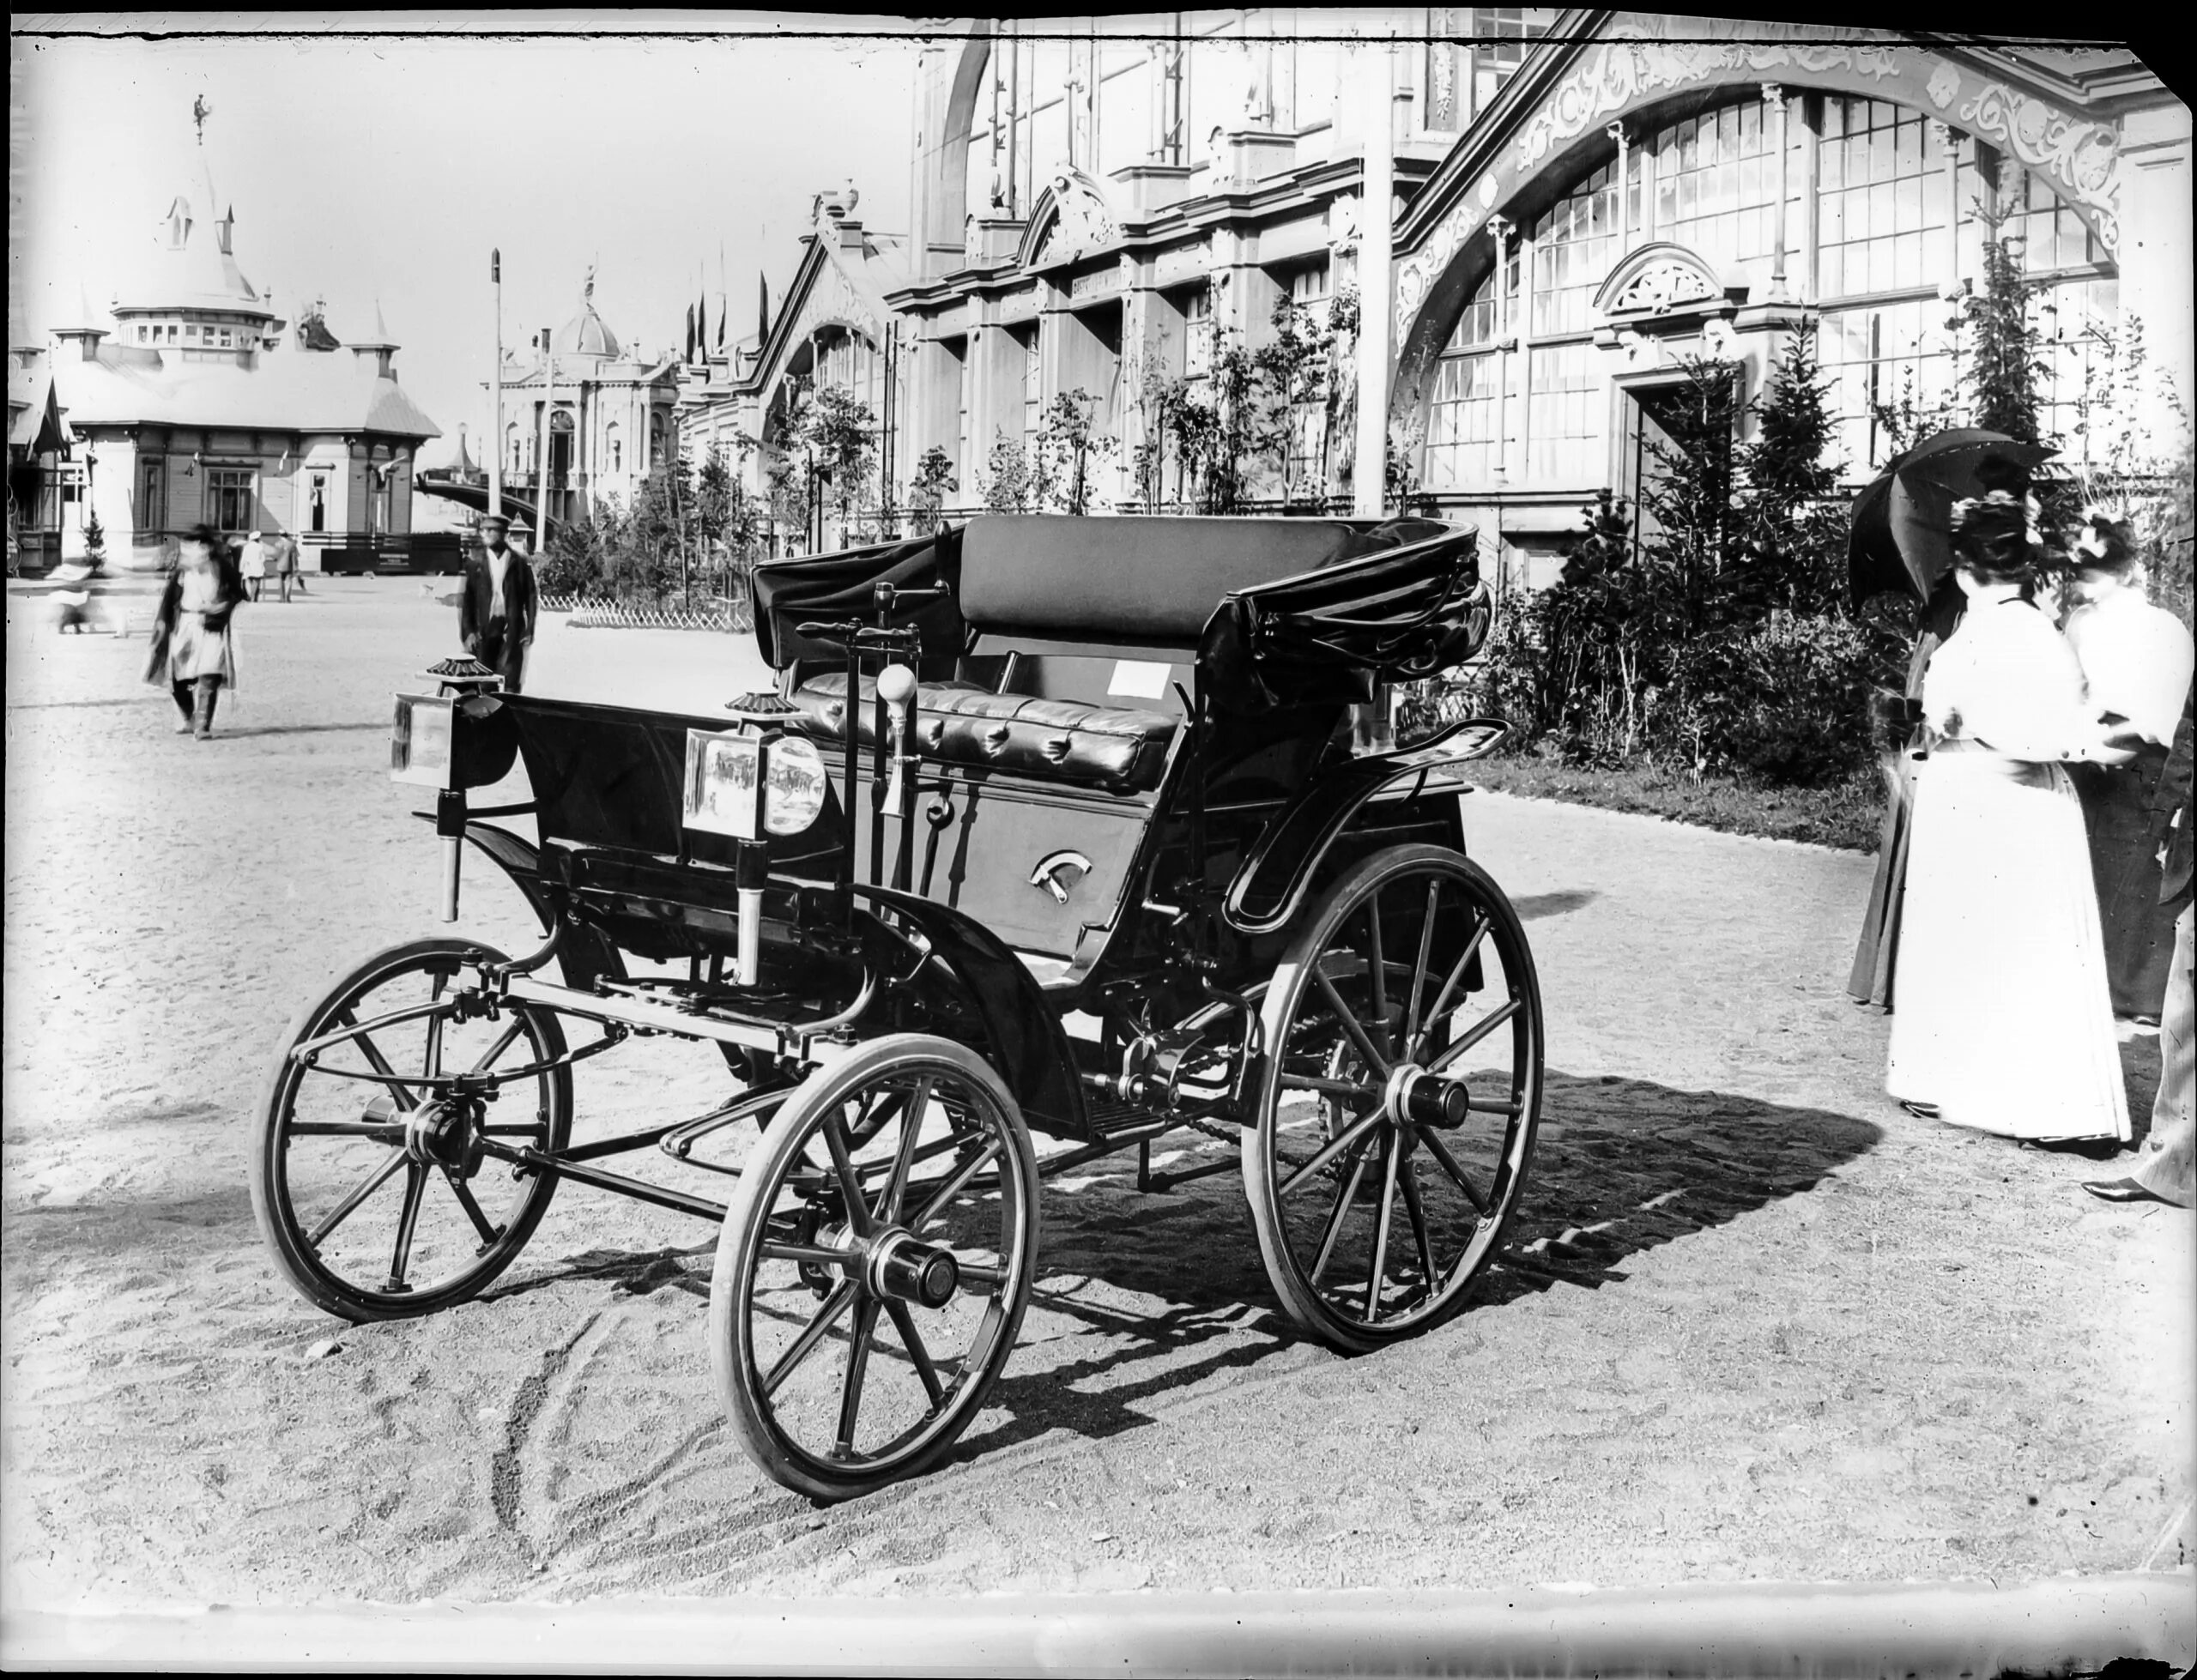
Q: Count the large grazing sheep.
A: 0